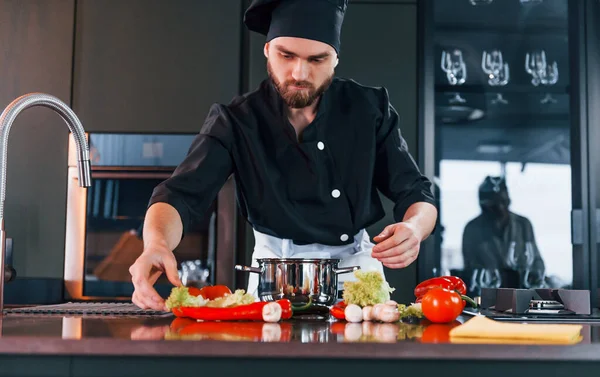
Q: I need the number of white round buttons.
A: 3